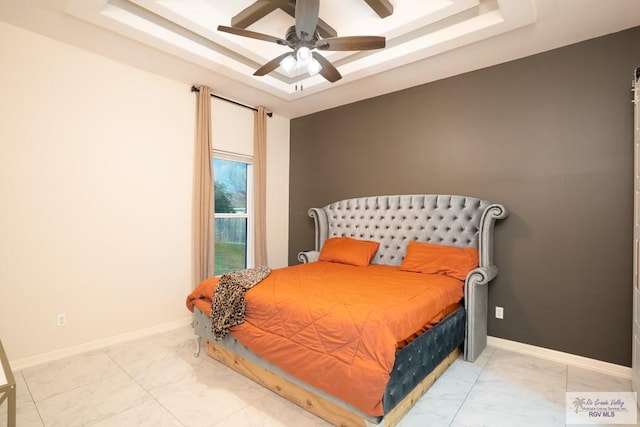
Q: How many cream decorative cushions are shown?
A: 0